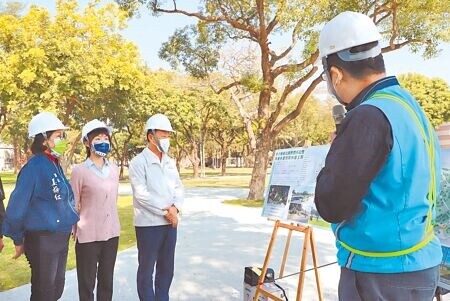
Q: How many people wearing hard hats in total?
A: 4